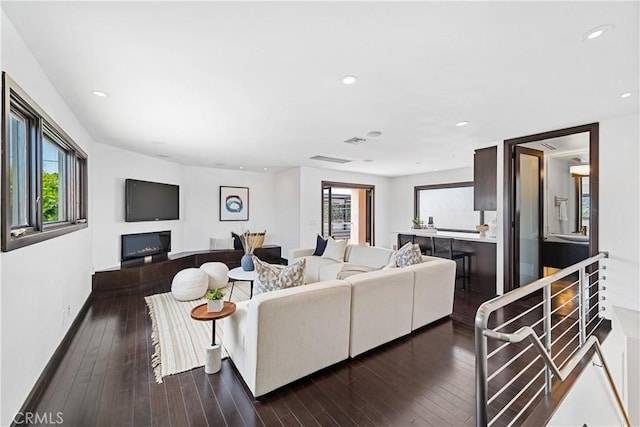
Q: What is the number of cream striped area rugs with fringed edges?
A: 1